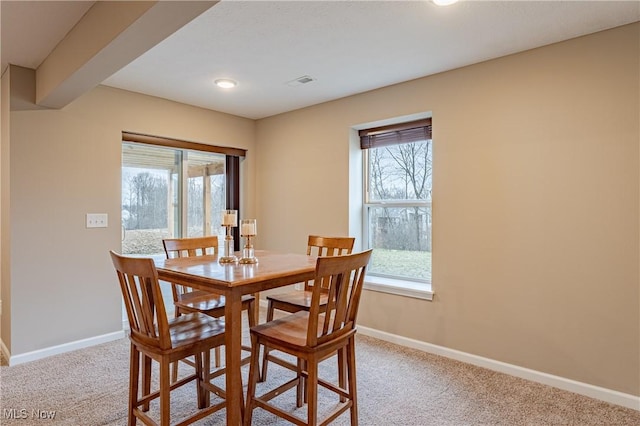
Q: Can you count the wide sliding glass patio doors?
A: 1